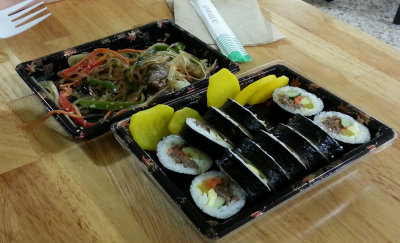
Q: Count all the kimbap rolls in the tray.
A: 12